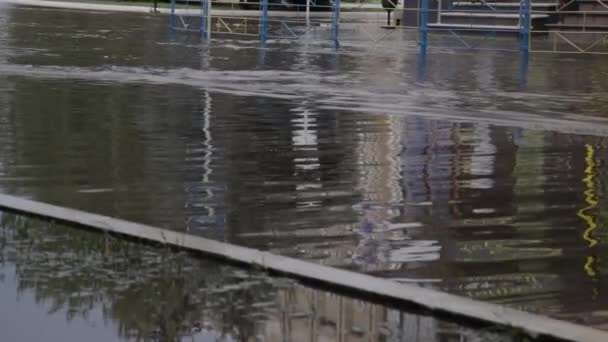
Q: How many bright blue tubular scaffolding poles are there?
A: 6